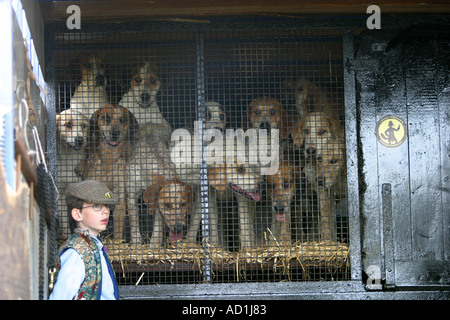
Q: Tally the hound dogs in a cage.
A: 12